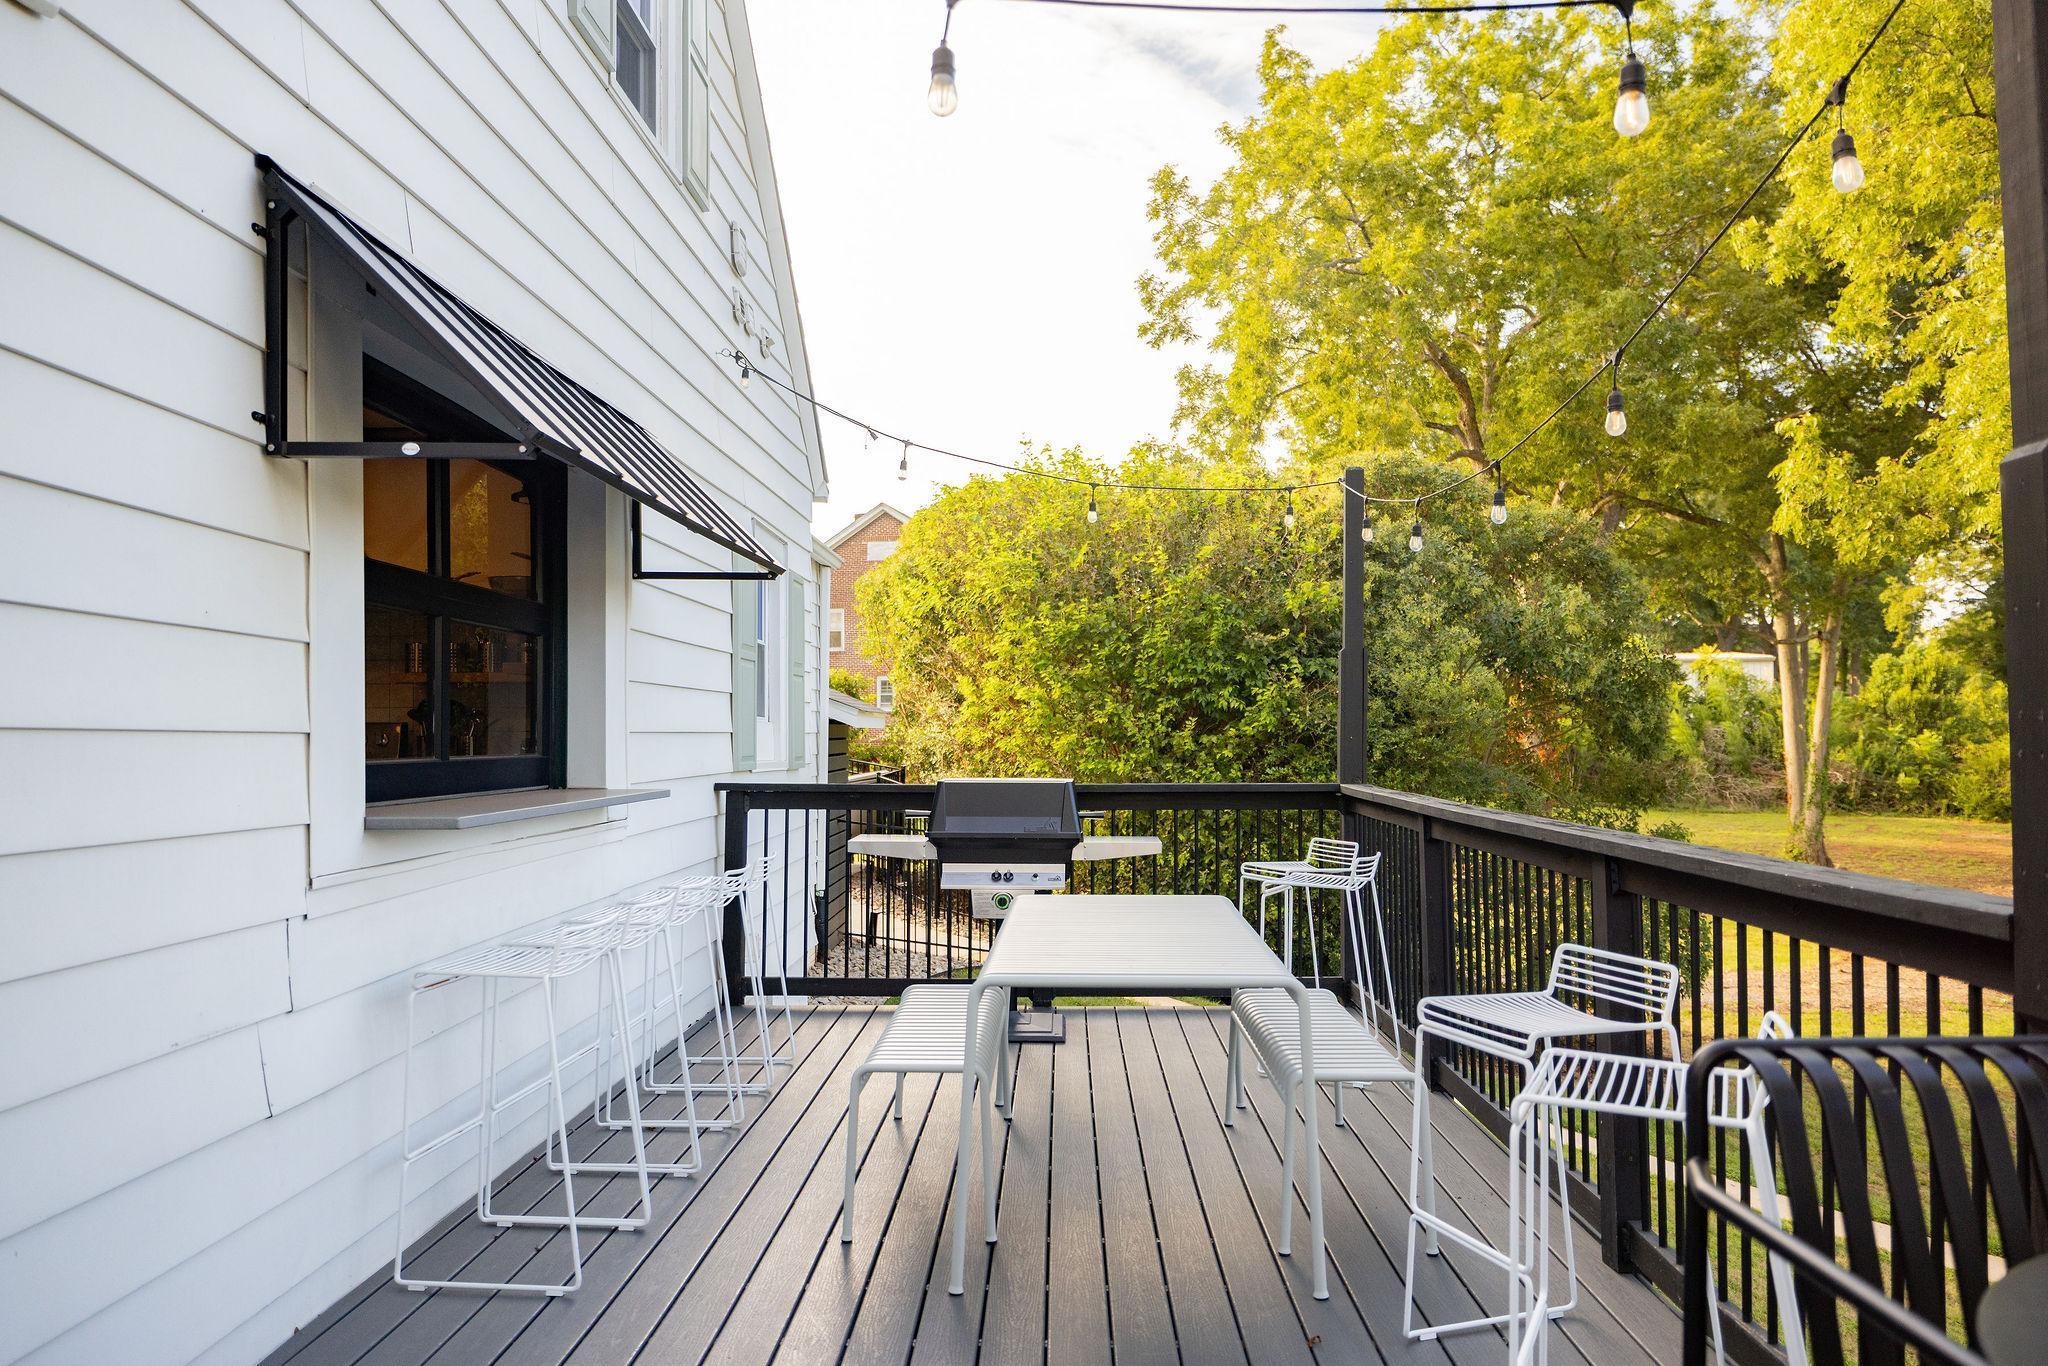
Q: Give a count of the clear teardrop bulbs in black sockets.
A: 11